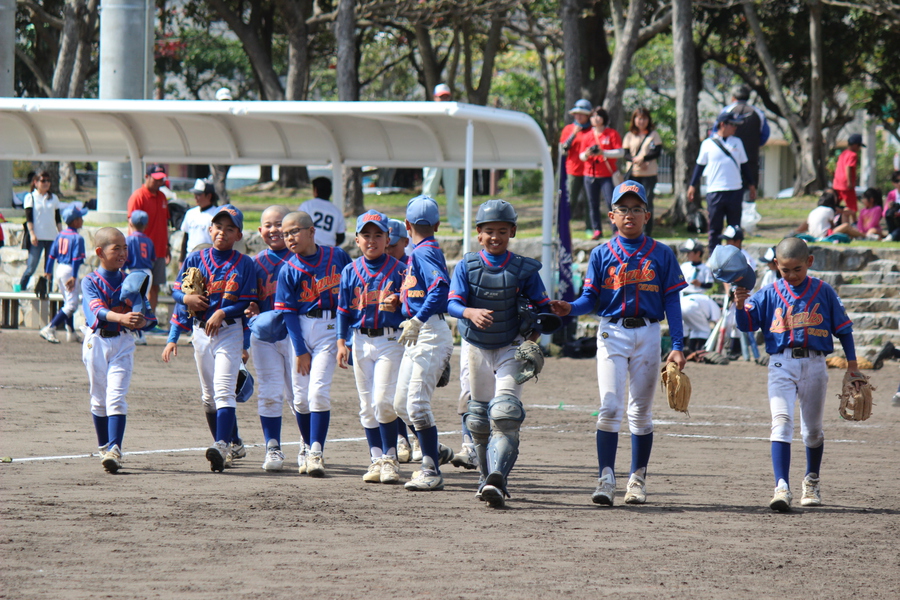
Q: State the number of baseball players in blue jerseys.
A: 12